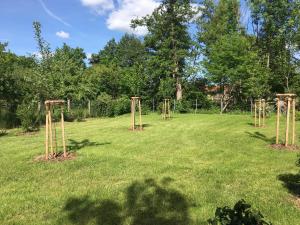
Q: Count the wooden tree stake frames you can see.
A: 5